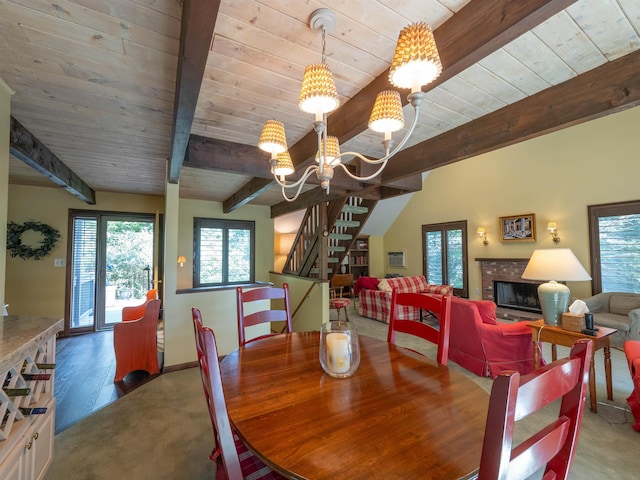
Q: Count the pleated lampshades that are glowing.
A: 6